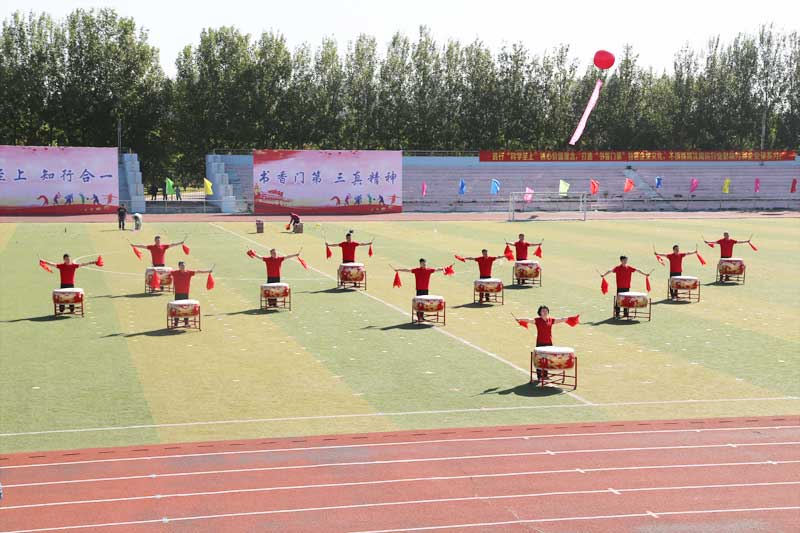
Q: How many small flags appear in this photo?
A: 14